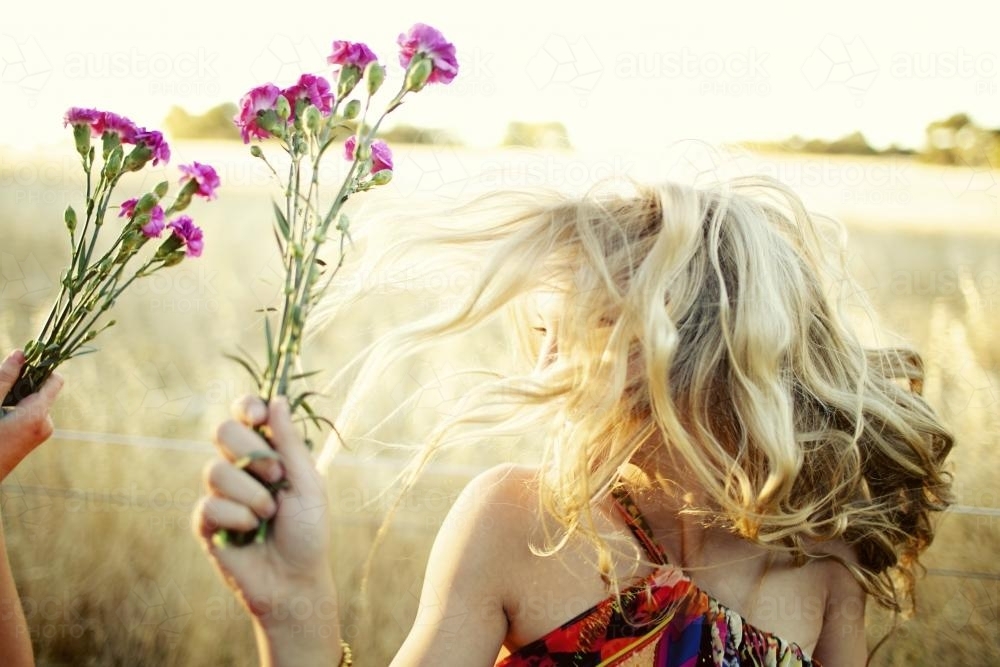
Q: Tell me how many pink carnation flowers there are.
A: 11